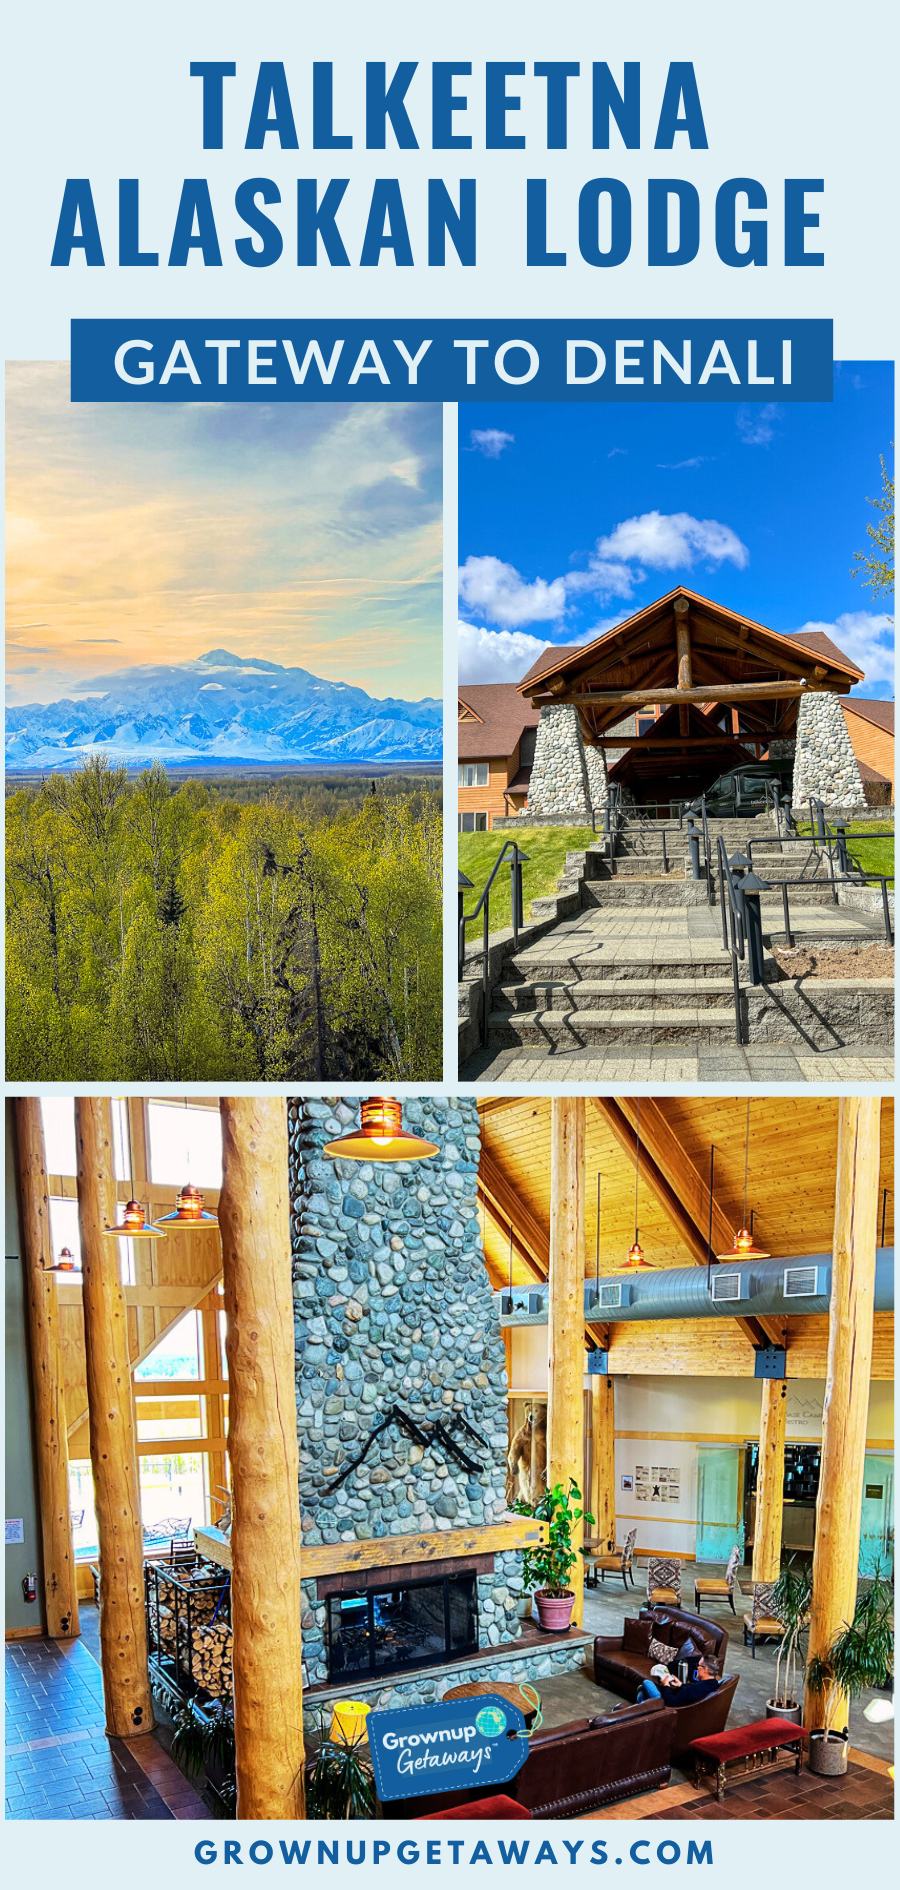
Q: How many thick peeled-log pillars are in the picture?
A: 7